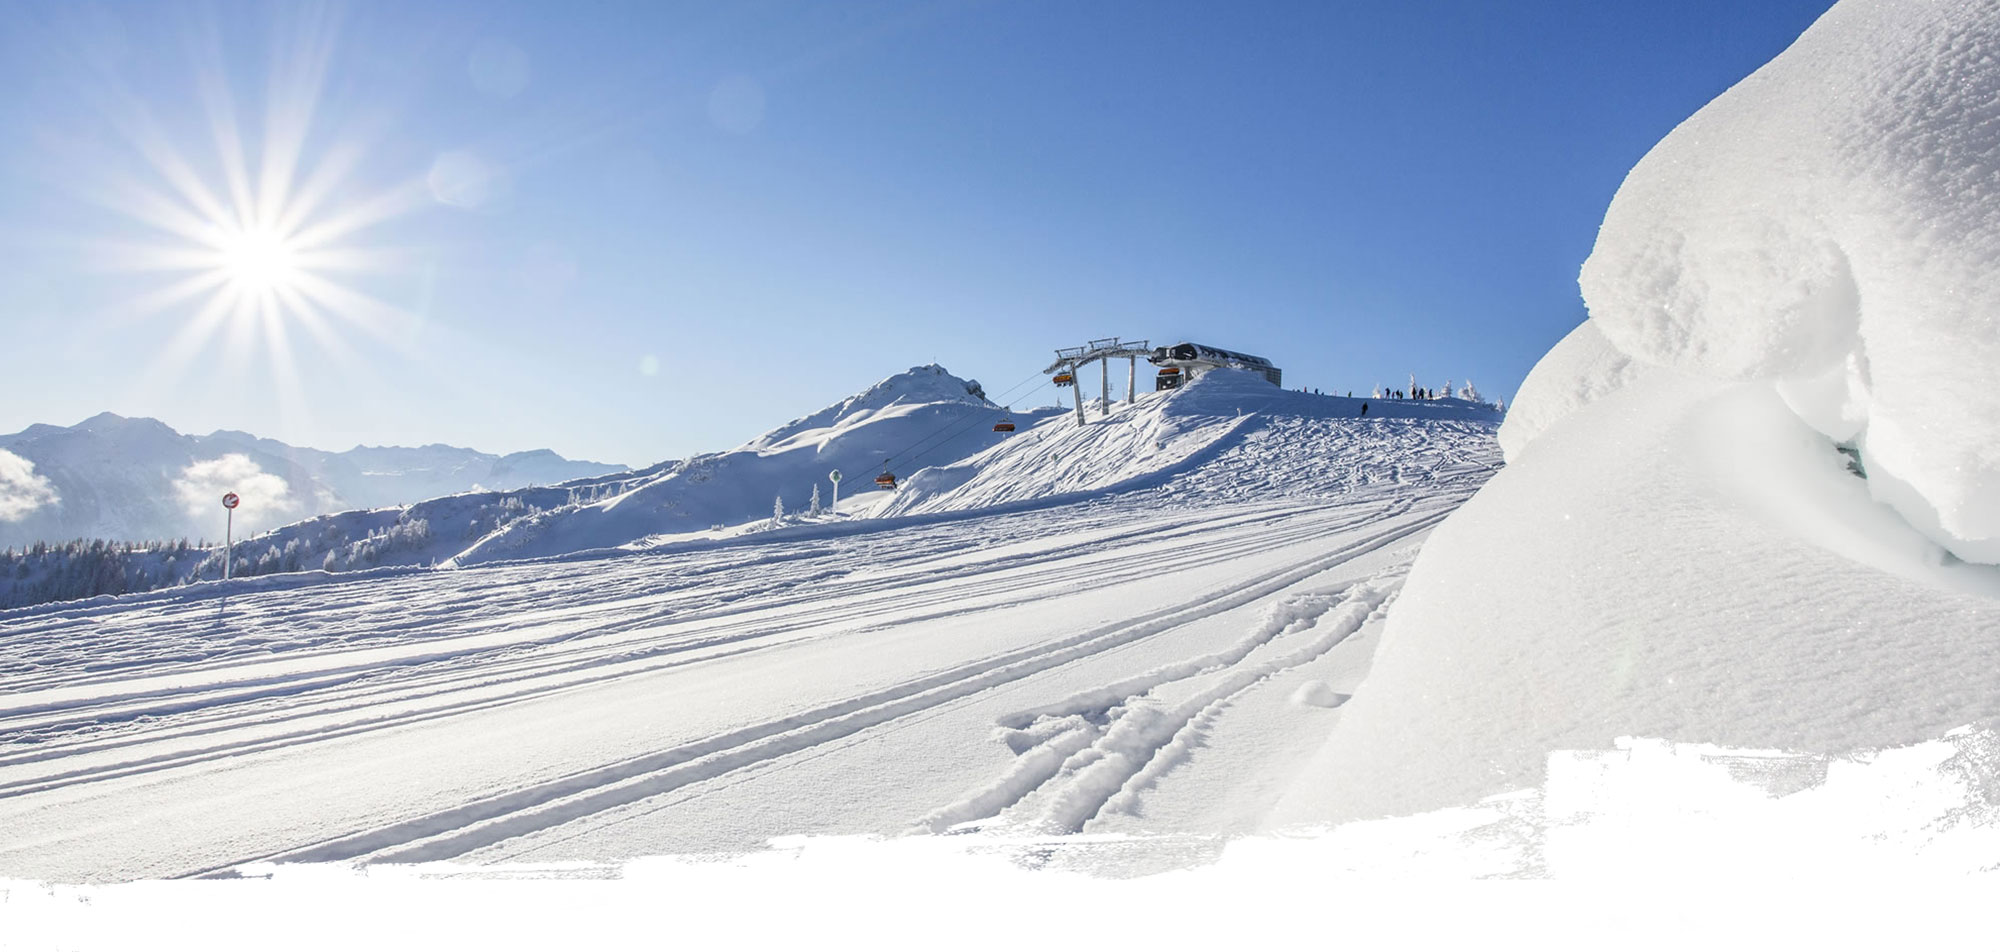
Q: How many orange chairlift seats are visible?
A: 4